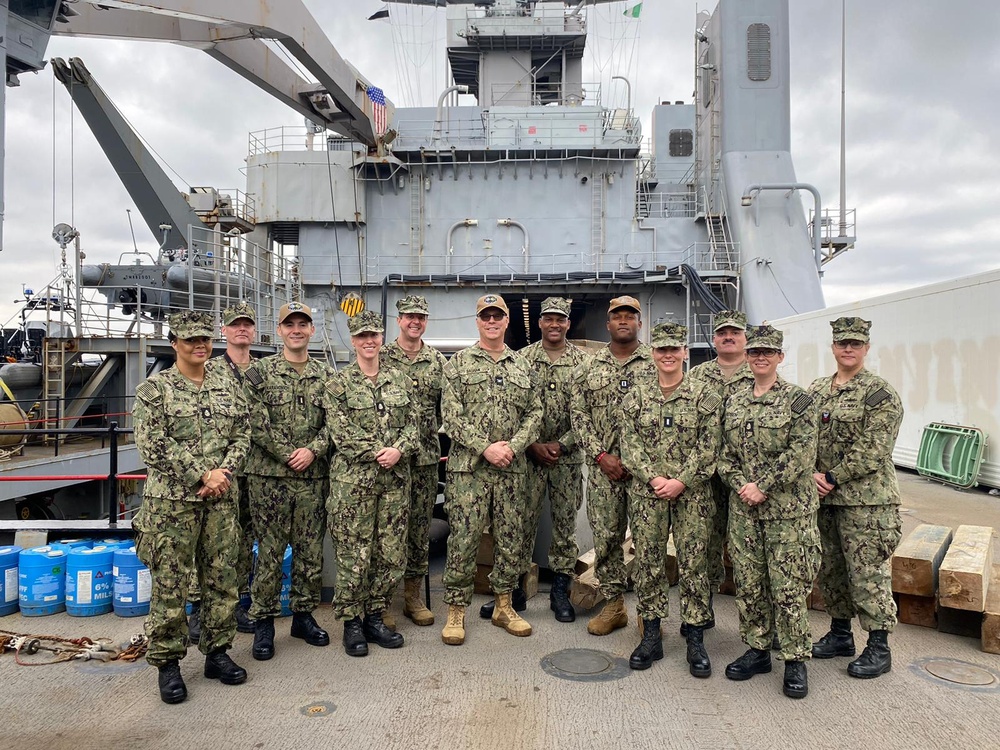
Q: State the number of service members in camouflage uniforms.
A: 12